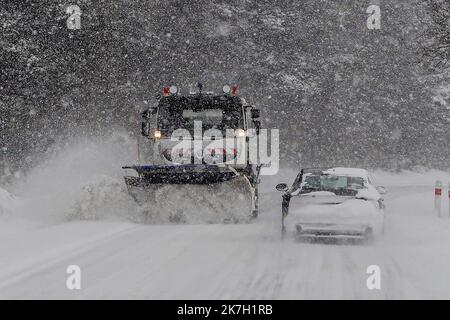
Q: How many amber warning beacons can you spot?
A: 2